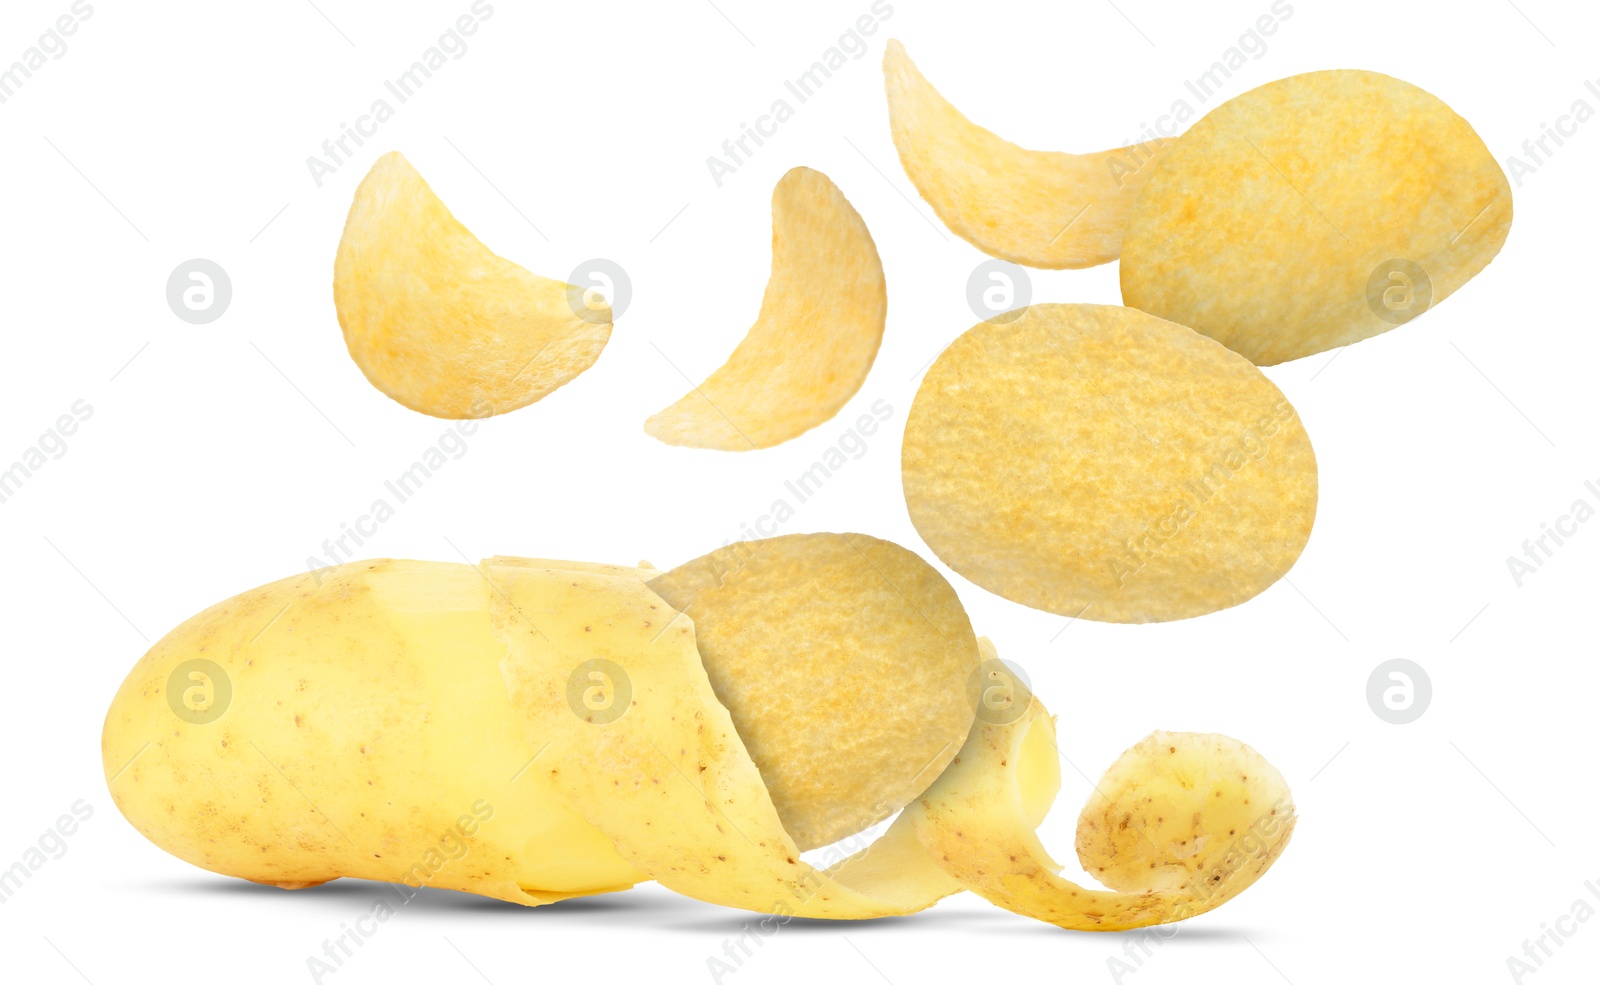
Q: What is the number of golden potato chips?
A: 6